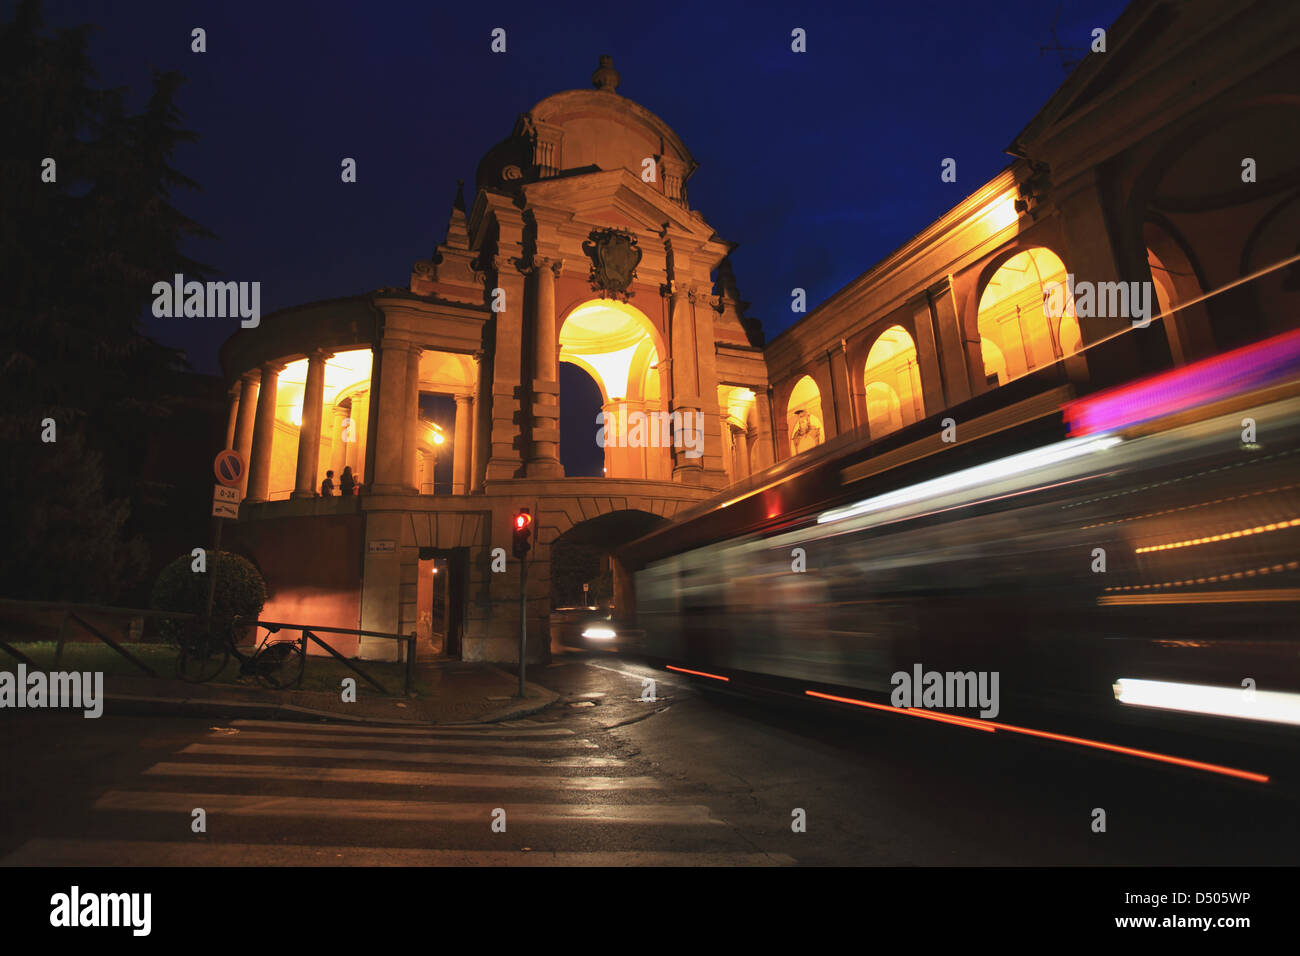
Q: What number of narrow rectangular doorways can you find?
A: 1